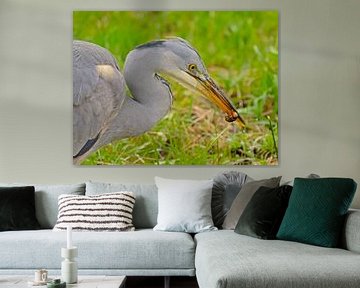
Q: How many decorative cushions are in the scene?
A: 7